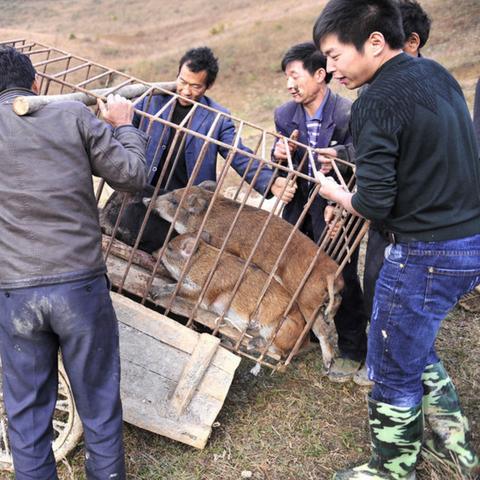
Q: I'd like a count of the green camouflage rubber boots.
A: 2